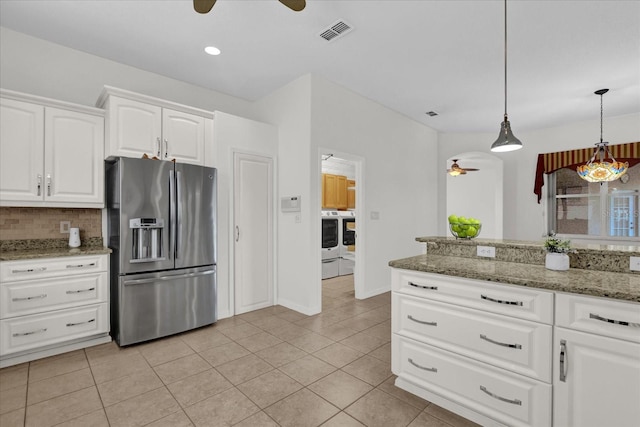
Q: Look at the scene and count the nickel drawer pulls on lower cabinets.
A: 13